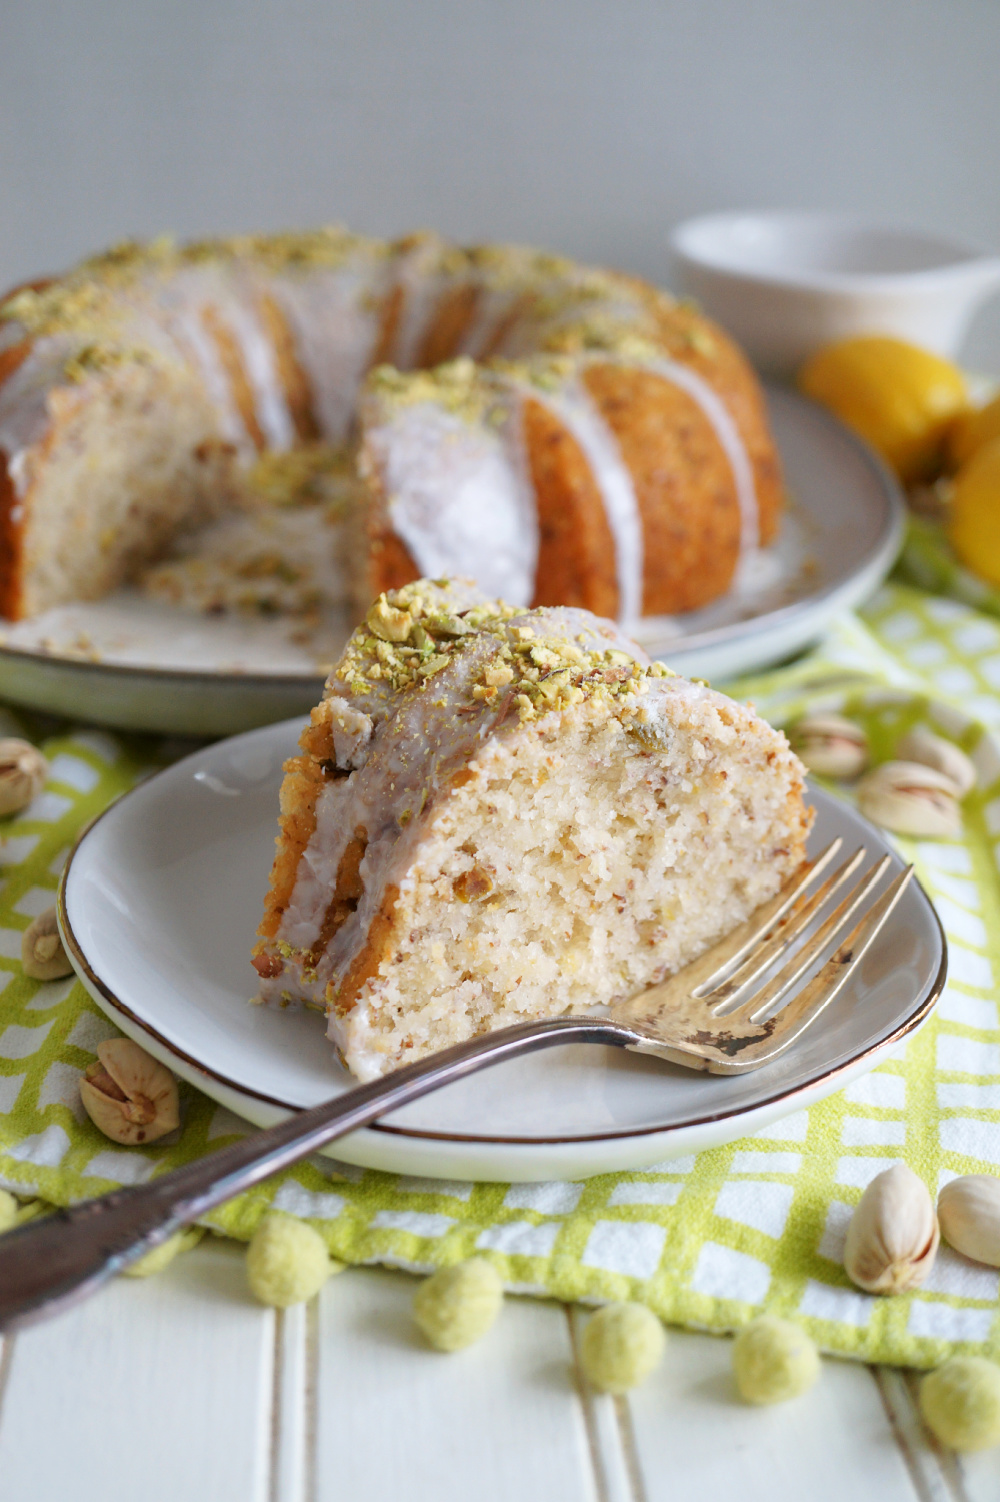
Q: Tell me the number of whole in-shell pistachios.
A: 8